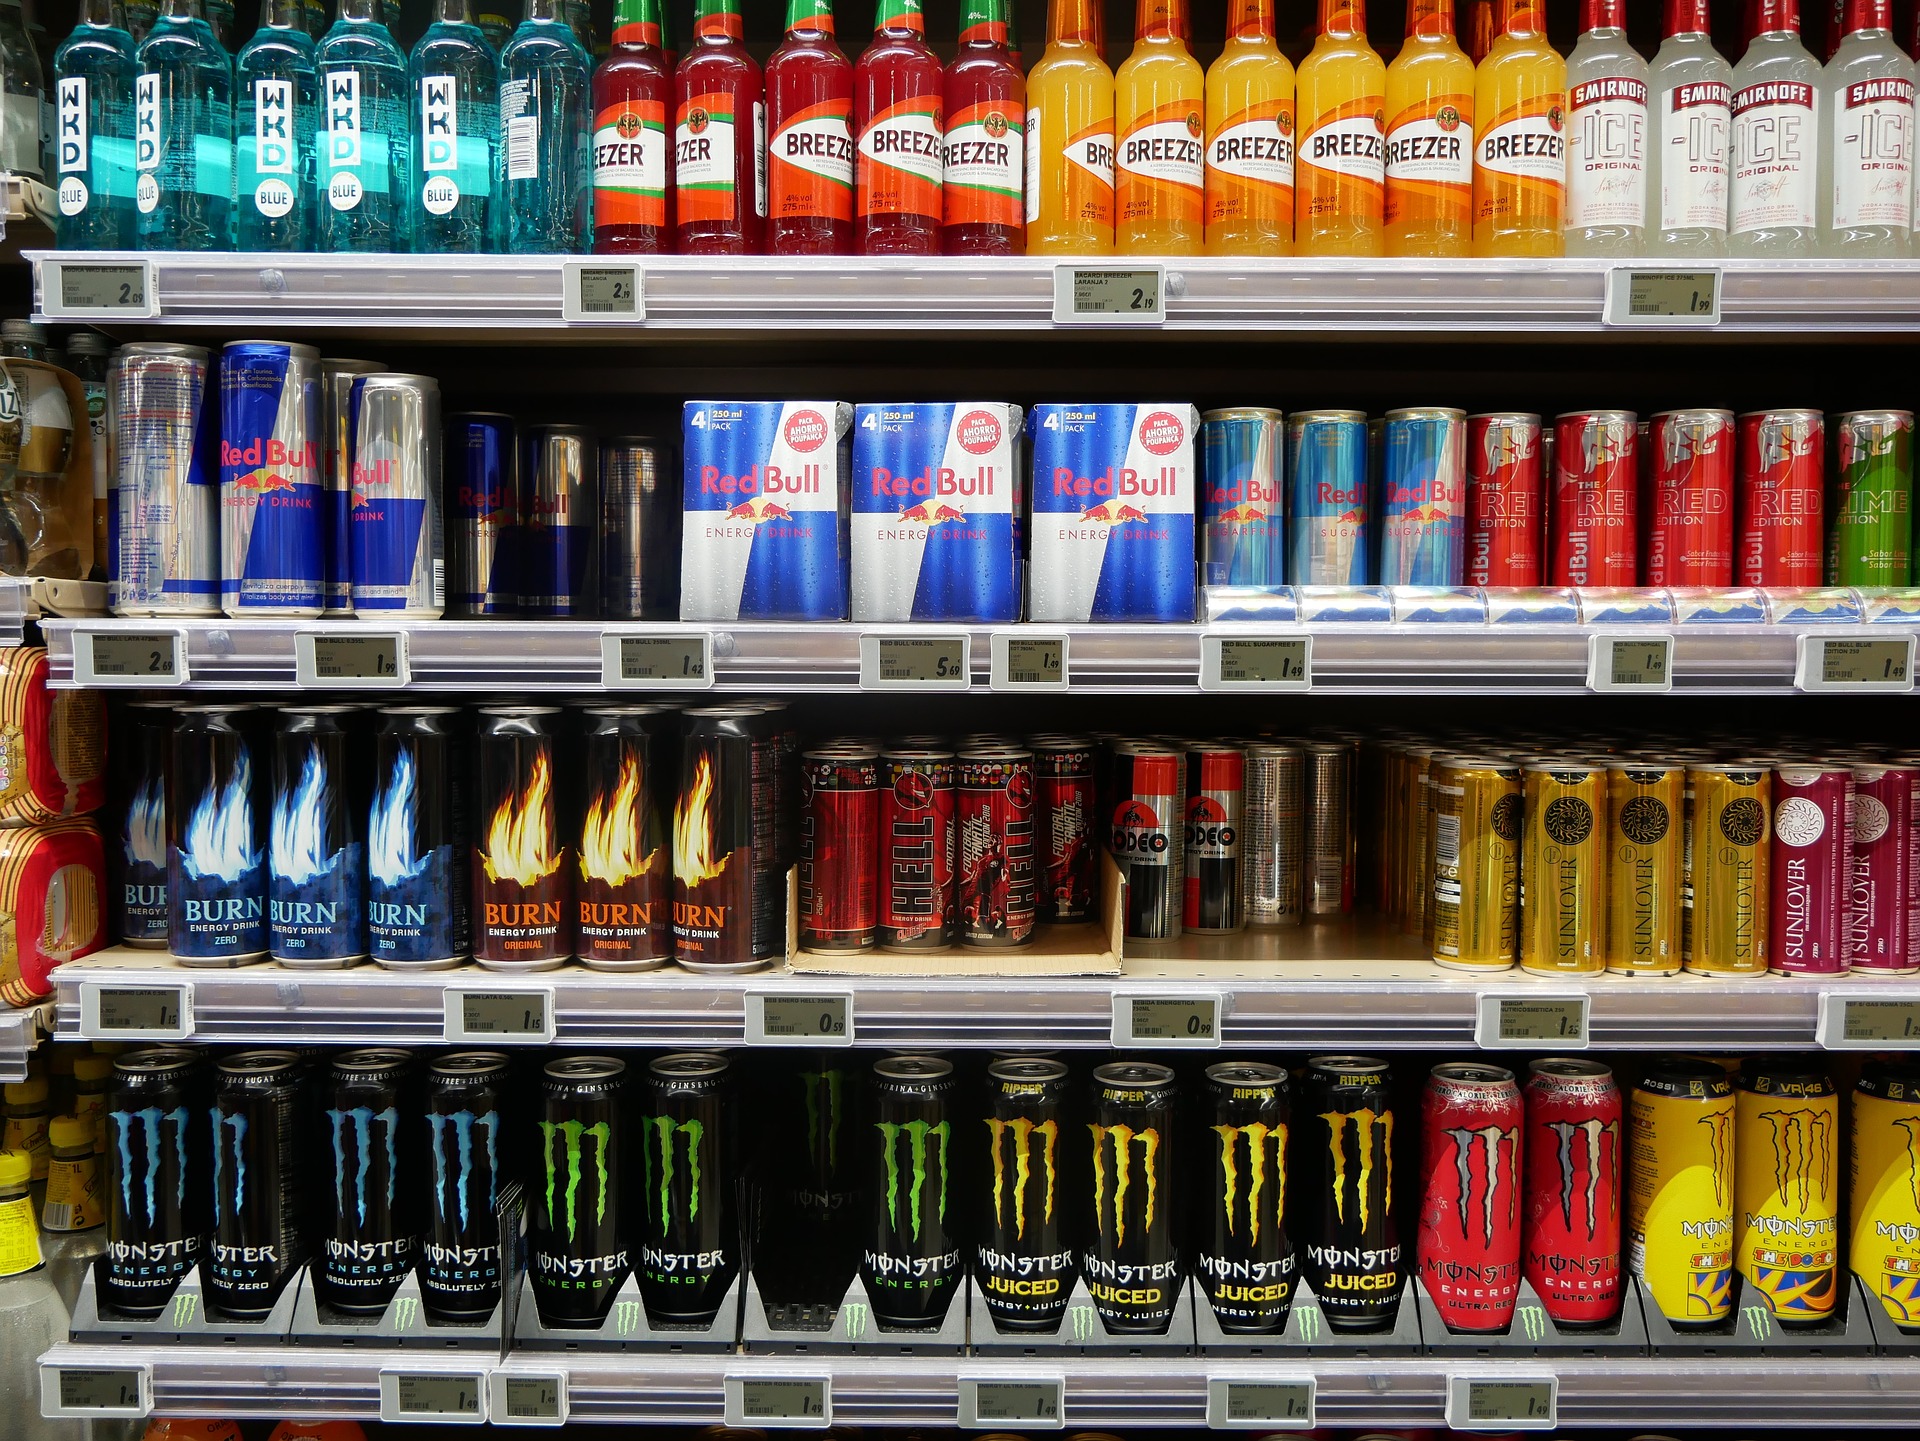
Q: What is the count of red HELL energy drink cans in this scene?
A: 4